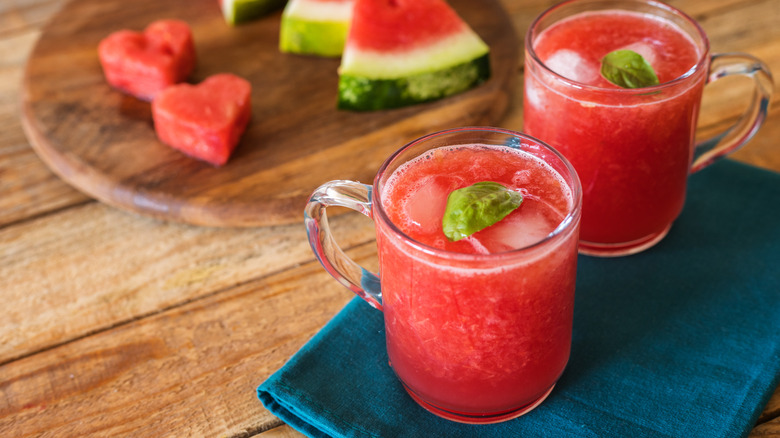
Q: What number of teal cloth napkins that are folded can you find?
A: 1